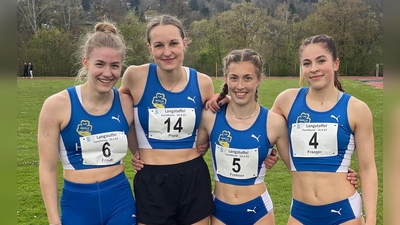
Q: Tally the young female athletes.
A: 4